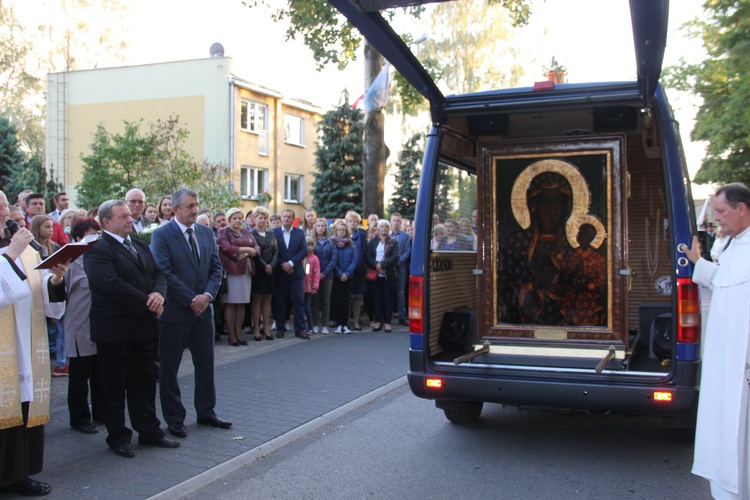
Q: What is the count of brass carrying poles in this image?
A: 2